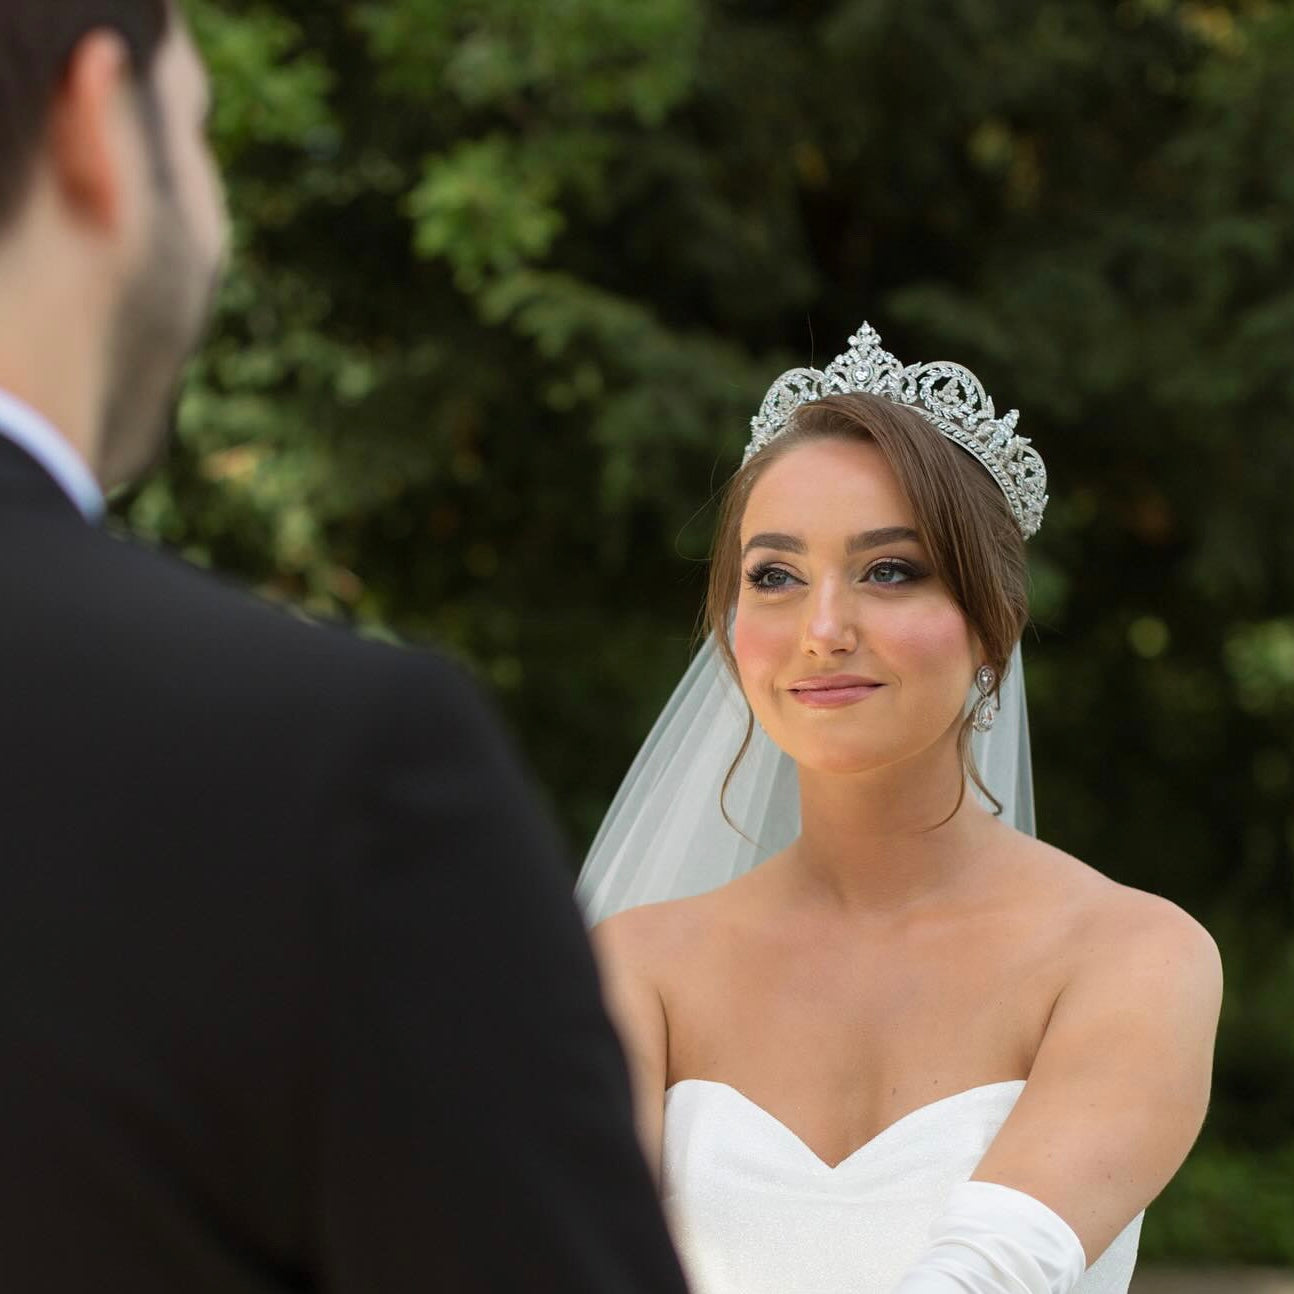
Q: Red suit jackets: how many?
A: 0